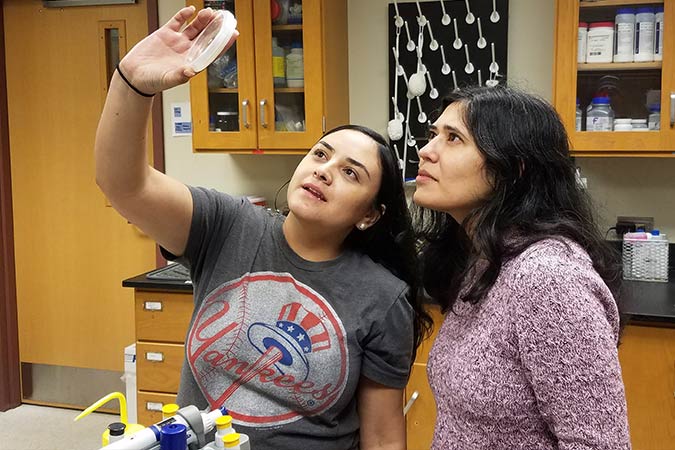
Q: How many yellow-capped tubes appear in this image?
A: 3